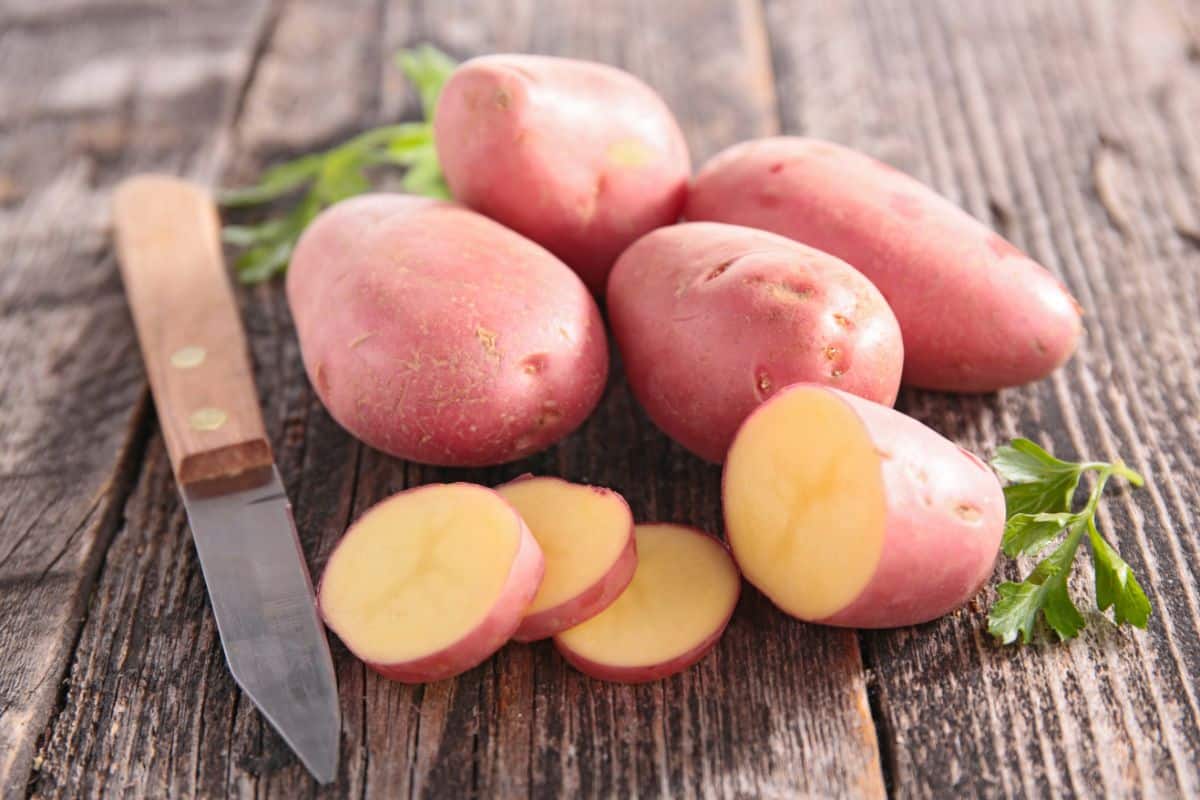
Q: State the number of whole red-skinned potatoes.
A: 4